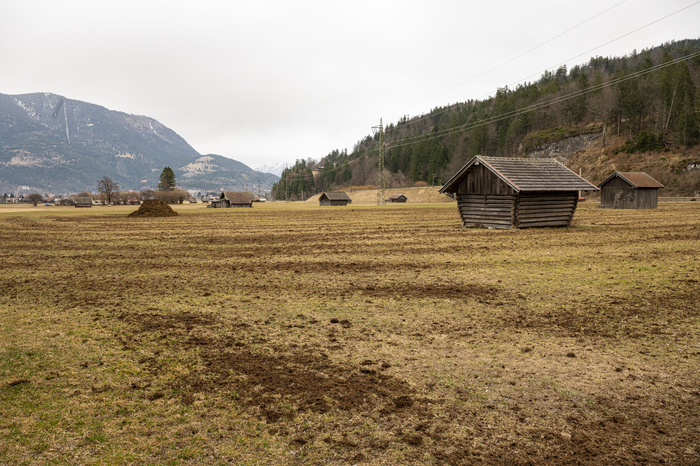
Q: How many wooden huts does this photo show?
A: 6